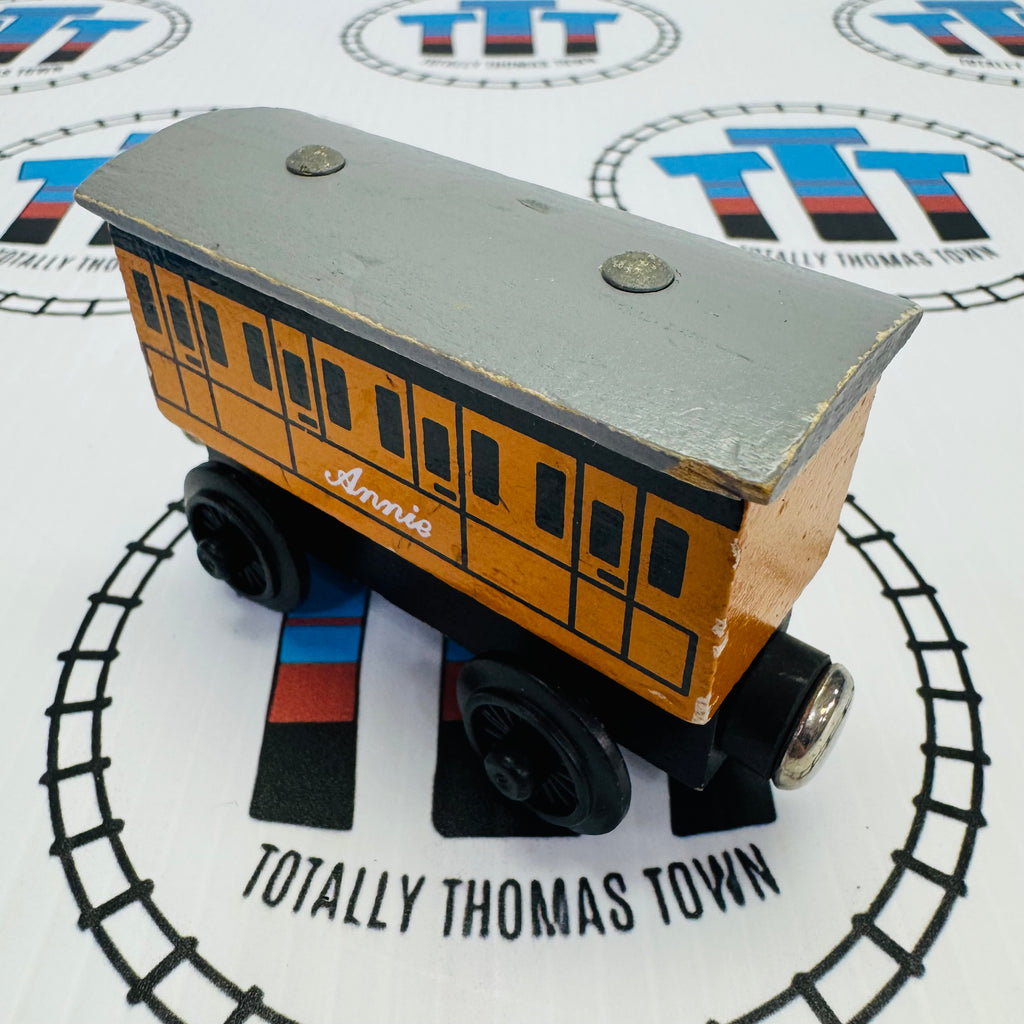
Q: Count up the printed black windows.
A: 12